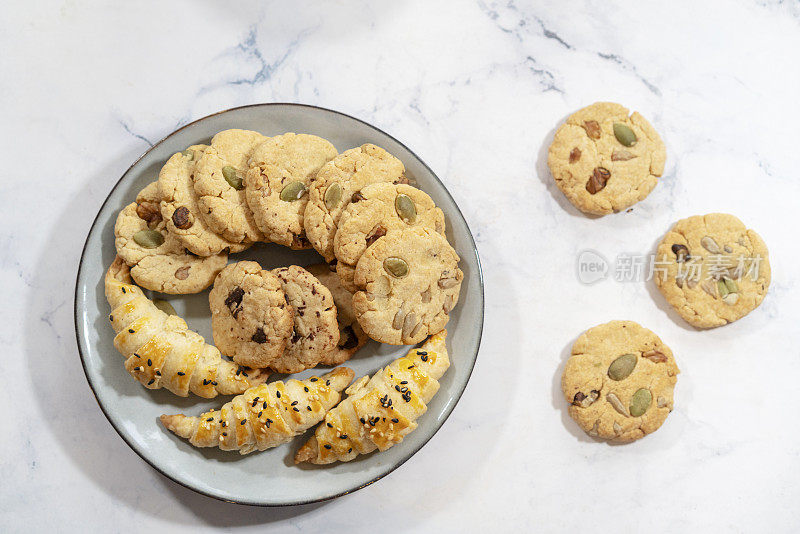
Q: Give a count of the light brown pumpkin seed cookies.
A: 10